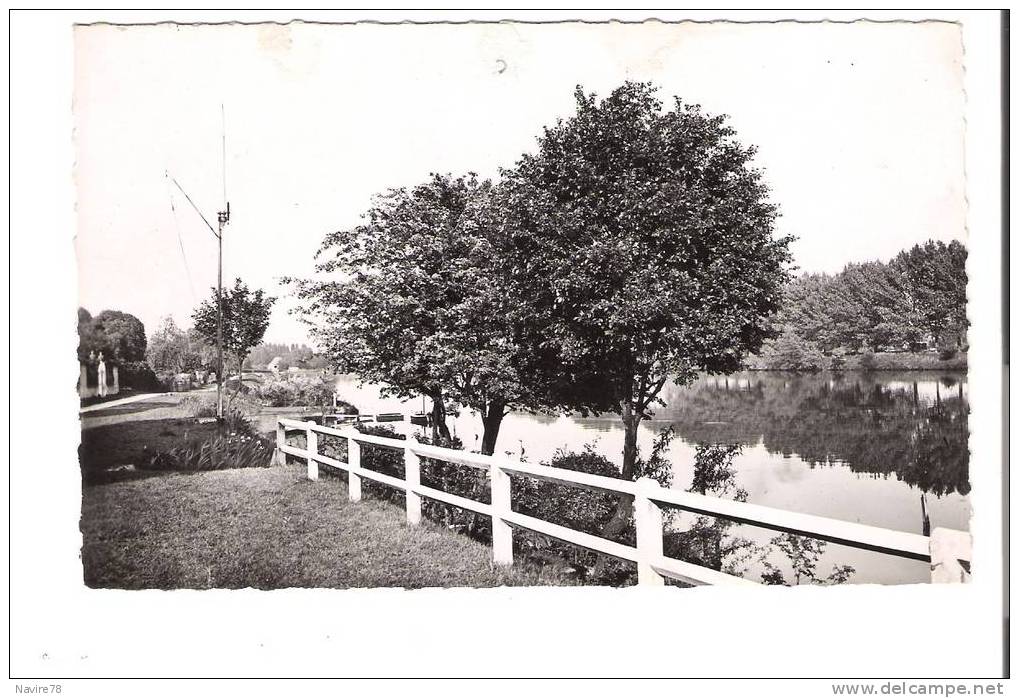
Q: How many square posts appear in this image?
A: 7